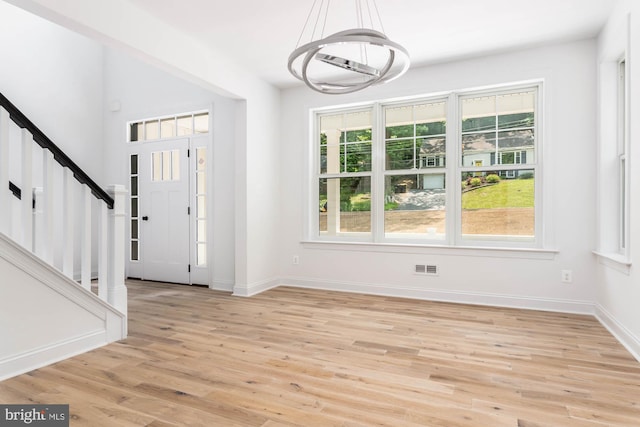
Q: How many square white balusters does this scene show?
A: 6